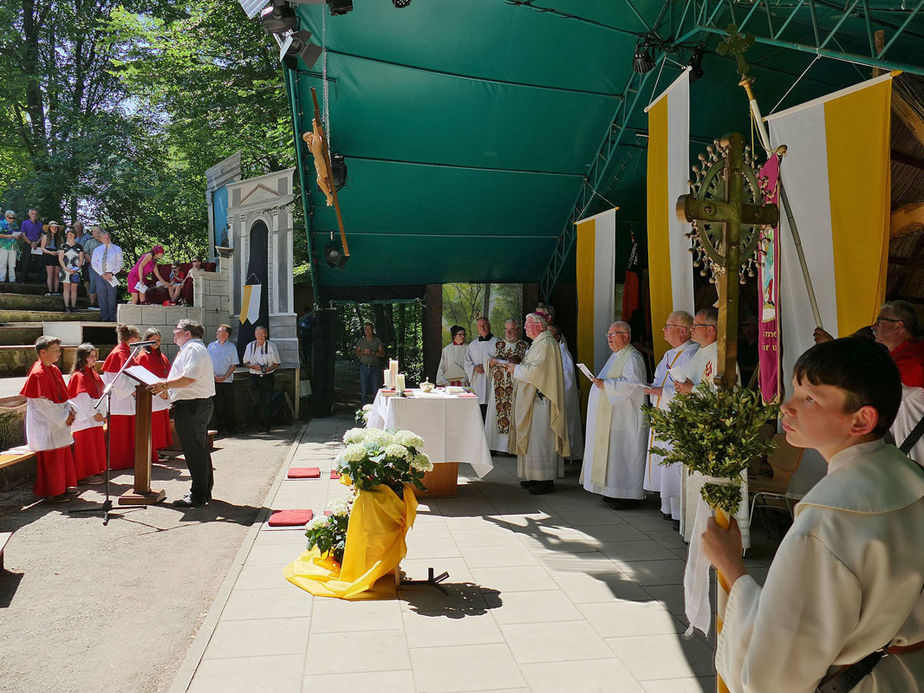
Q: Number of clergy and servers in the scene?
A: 15